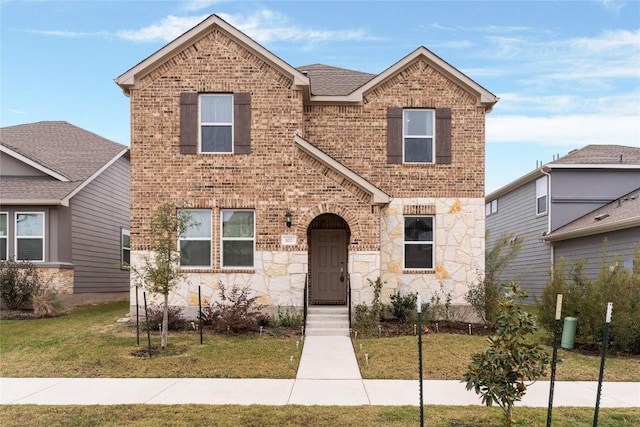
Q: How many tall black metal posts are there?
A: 6